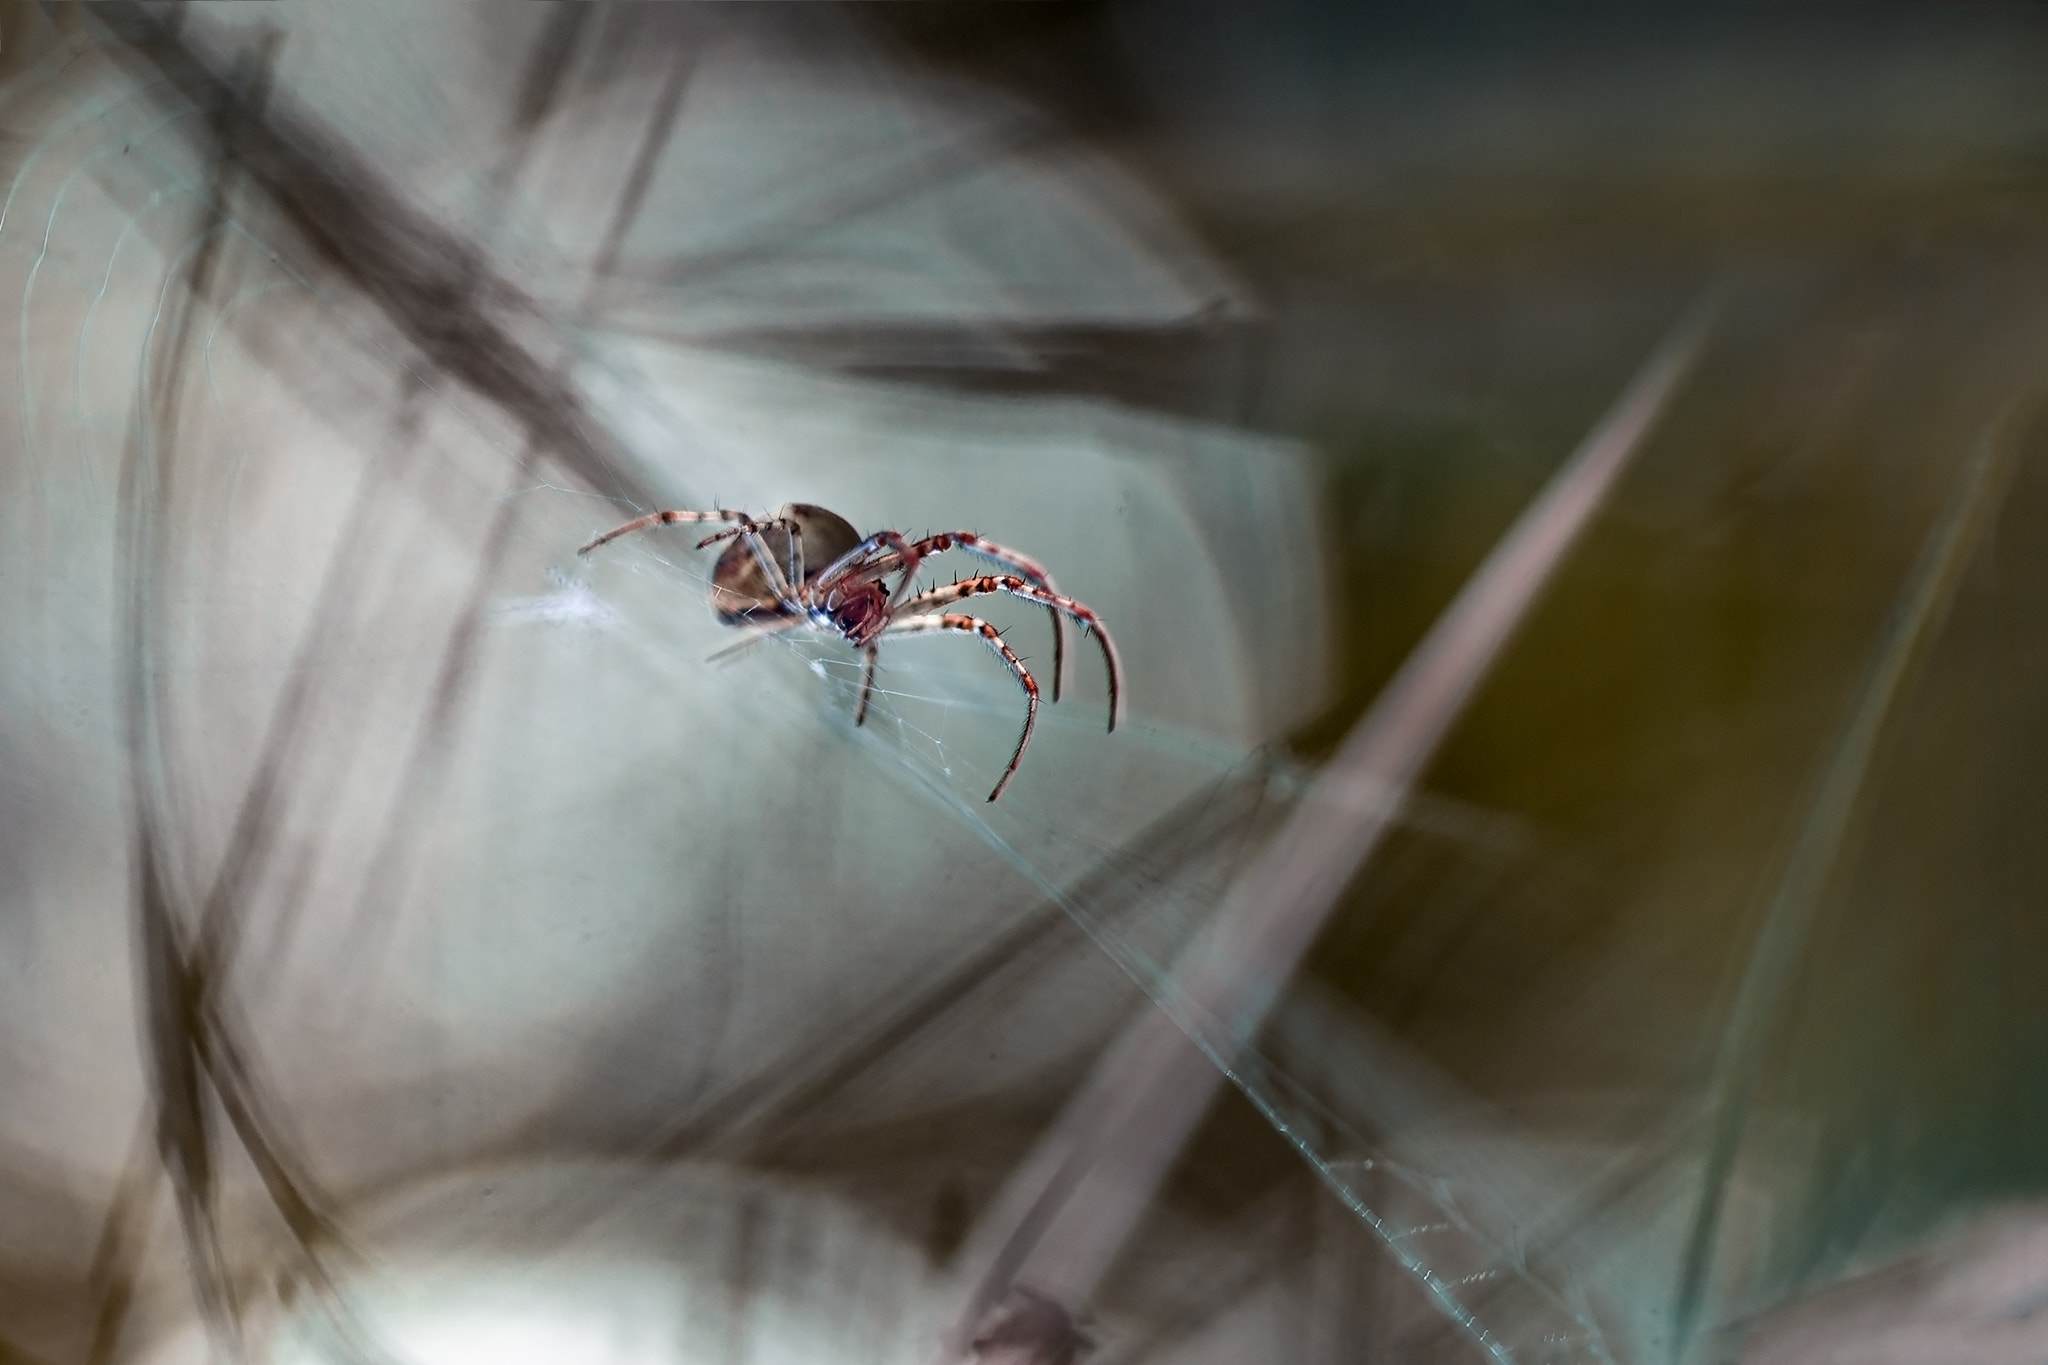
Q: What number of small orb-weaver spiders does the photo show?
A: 1